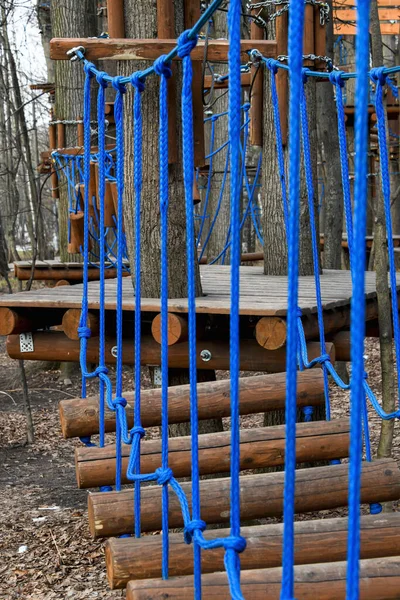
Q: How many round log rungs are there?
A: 5